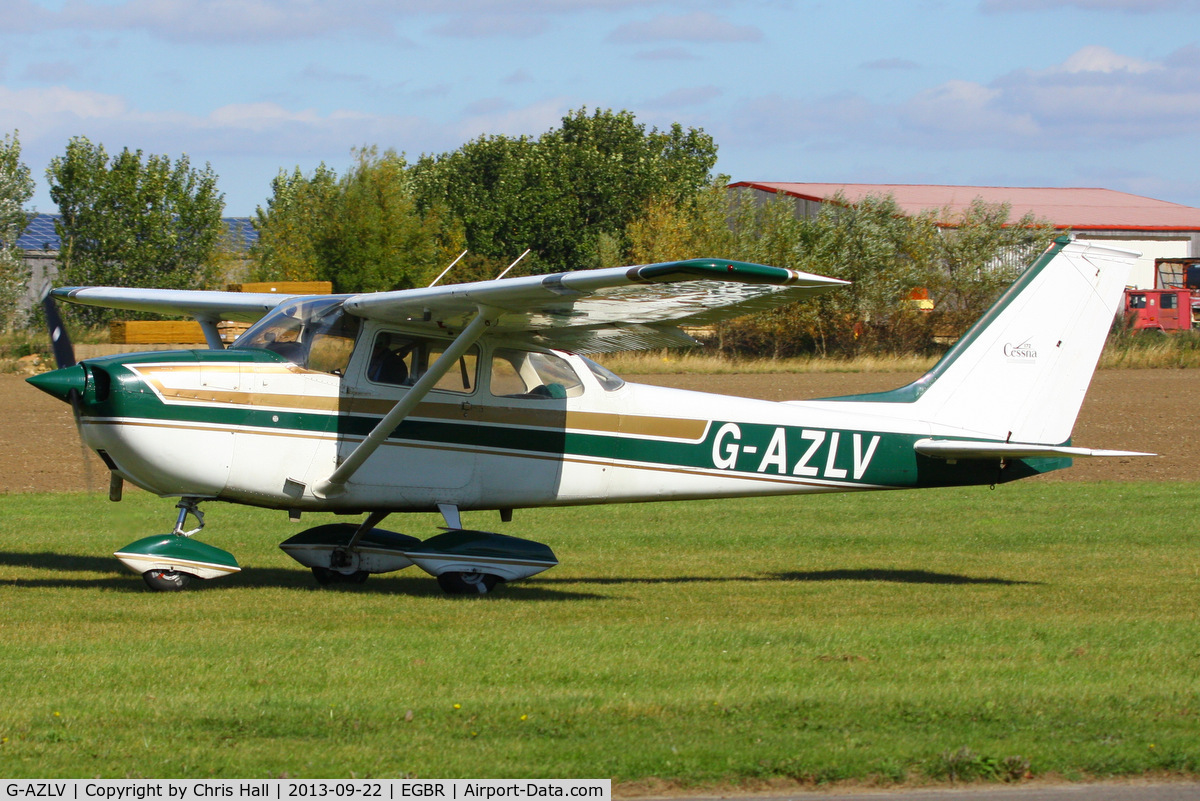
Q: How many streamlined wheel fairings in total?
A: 3